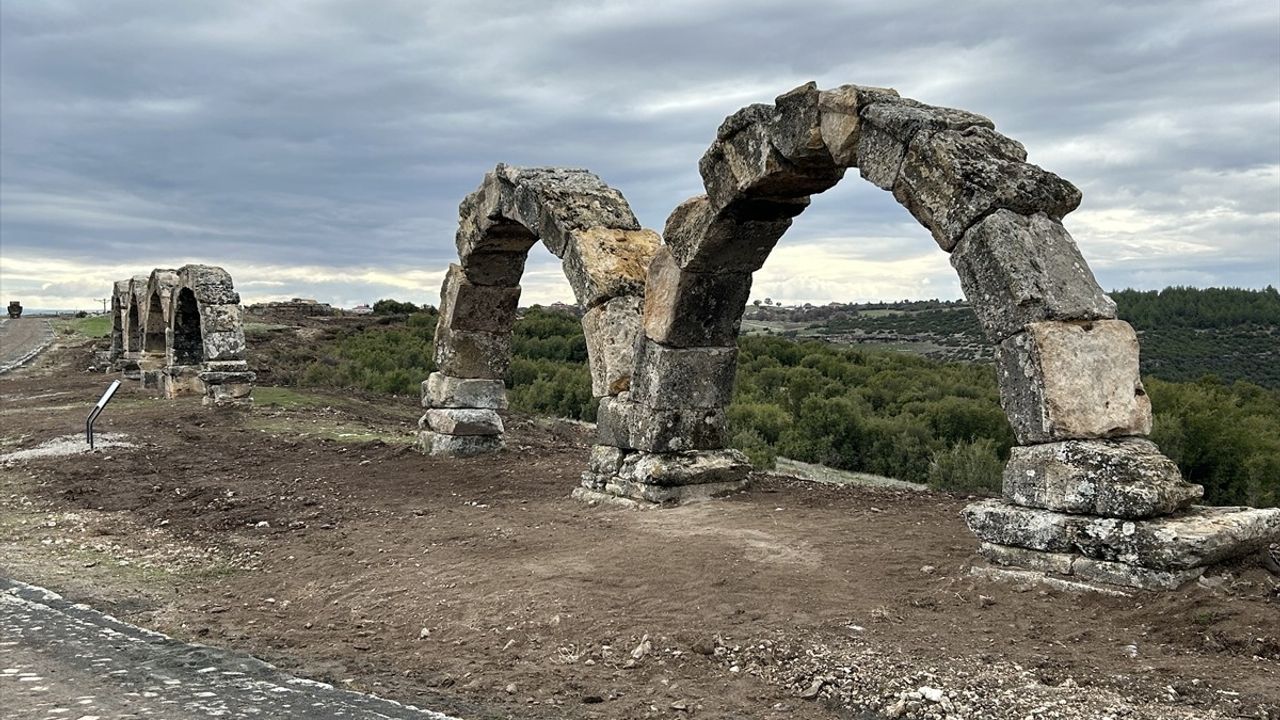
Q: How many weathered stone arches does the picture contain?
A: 6